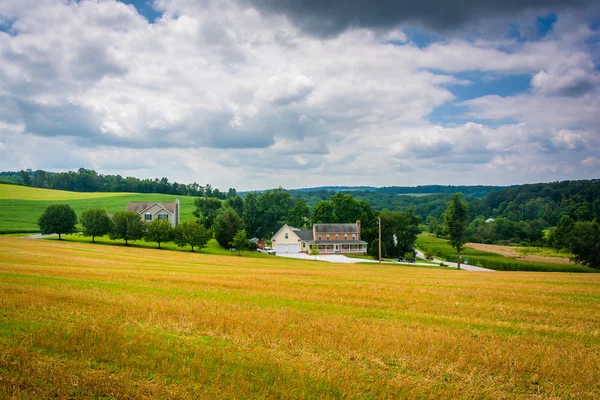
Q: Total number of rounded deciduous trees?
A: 5